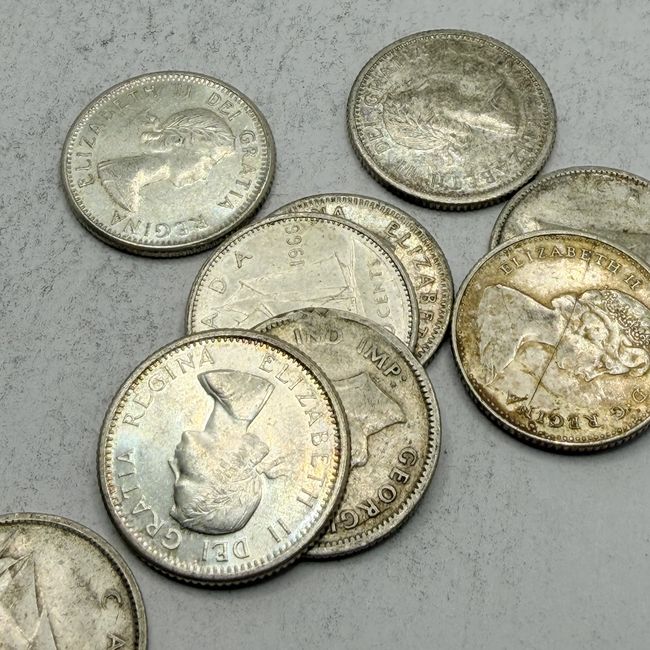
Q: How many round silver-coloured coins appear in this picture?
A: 9